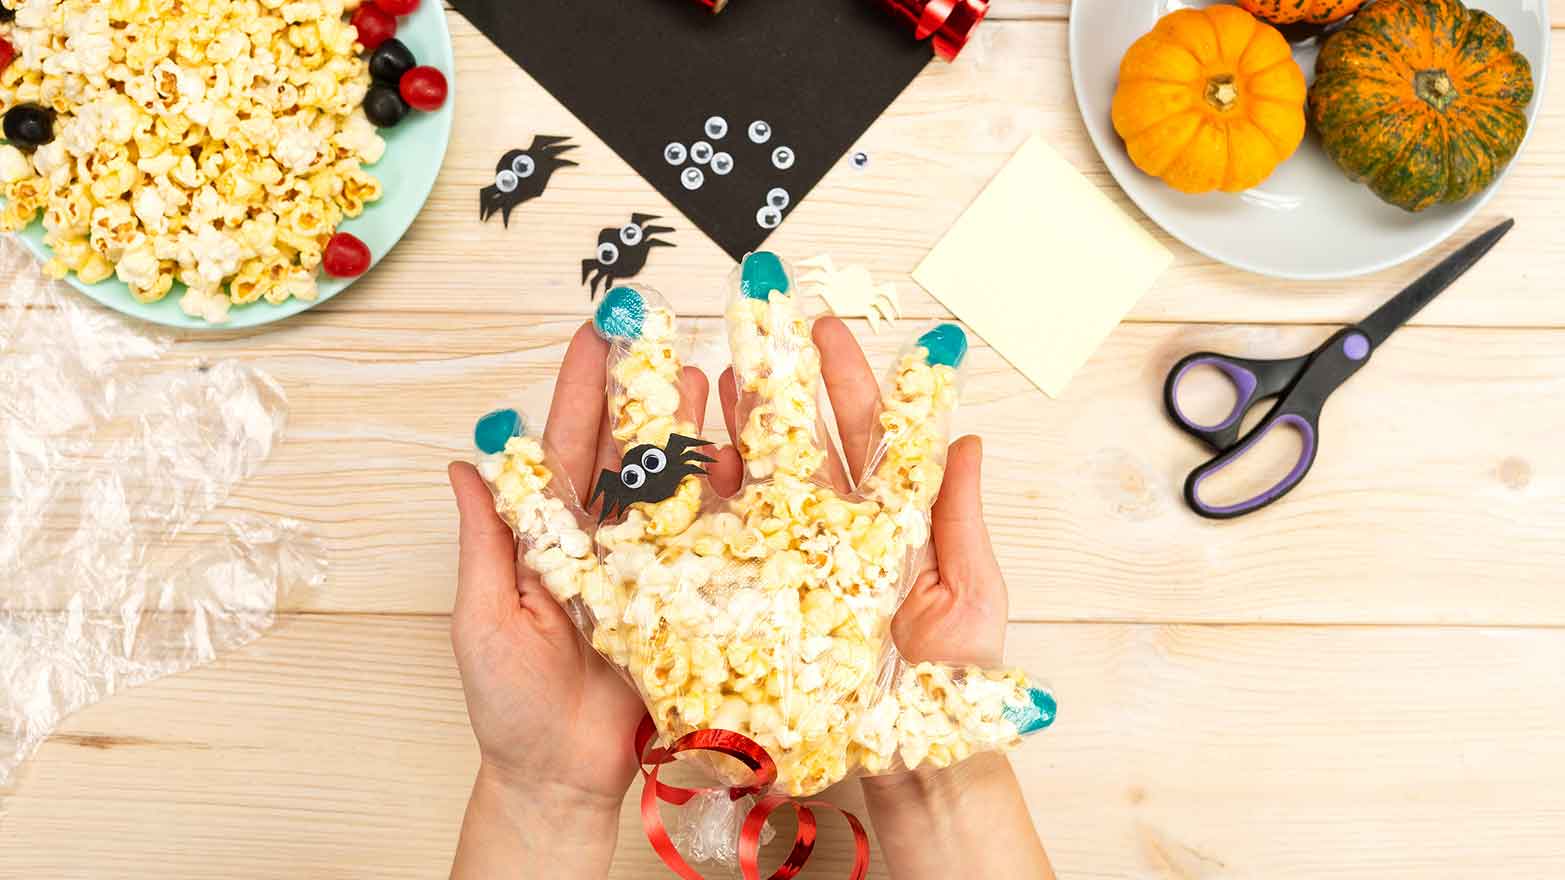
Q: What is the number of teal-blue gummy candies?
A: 5